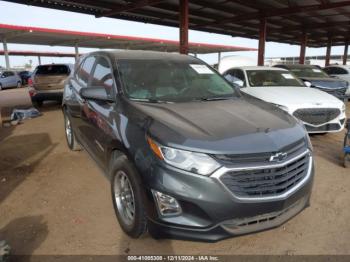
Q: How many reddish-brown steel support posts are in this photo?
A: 5